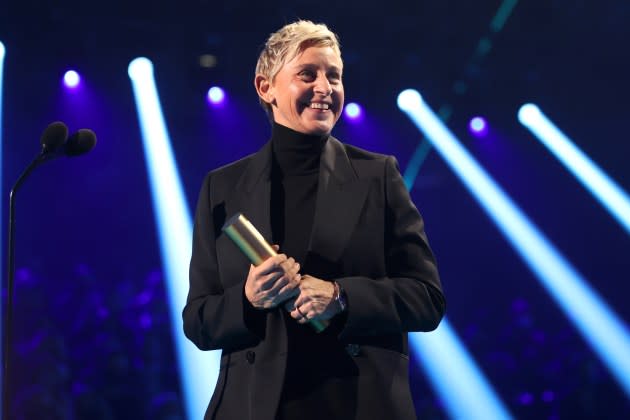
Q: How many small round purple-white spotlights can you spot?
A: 4